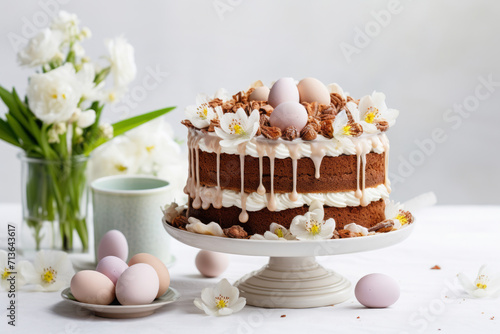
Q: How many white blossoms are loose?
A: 4